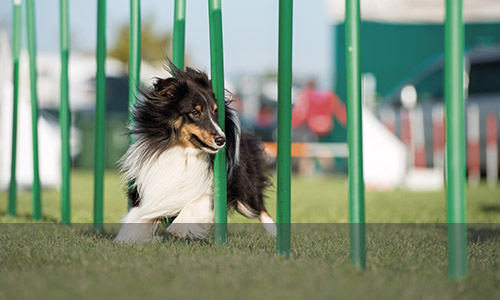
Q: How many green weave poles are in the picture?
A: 10